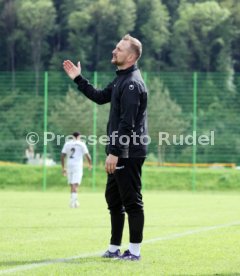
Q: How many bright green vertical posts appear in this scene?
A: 4